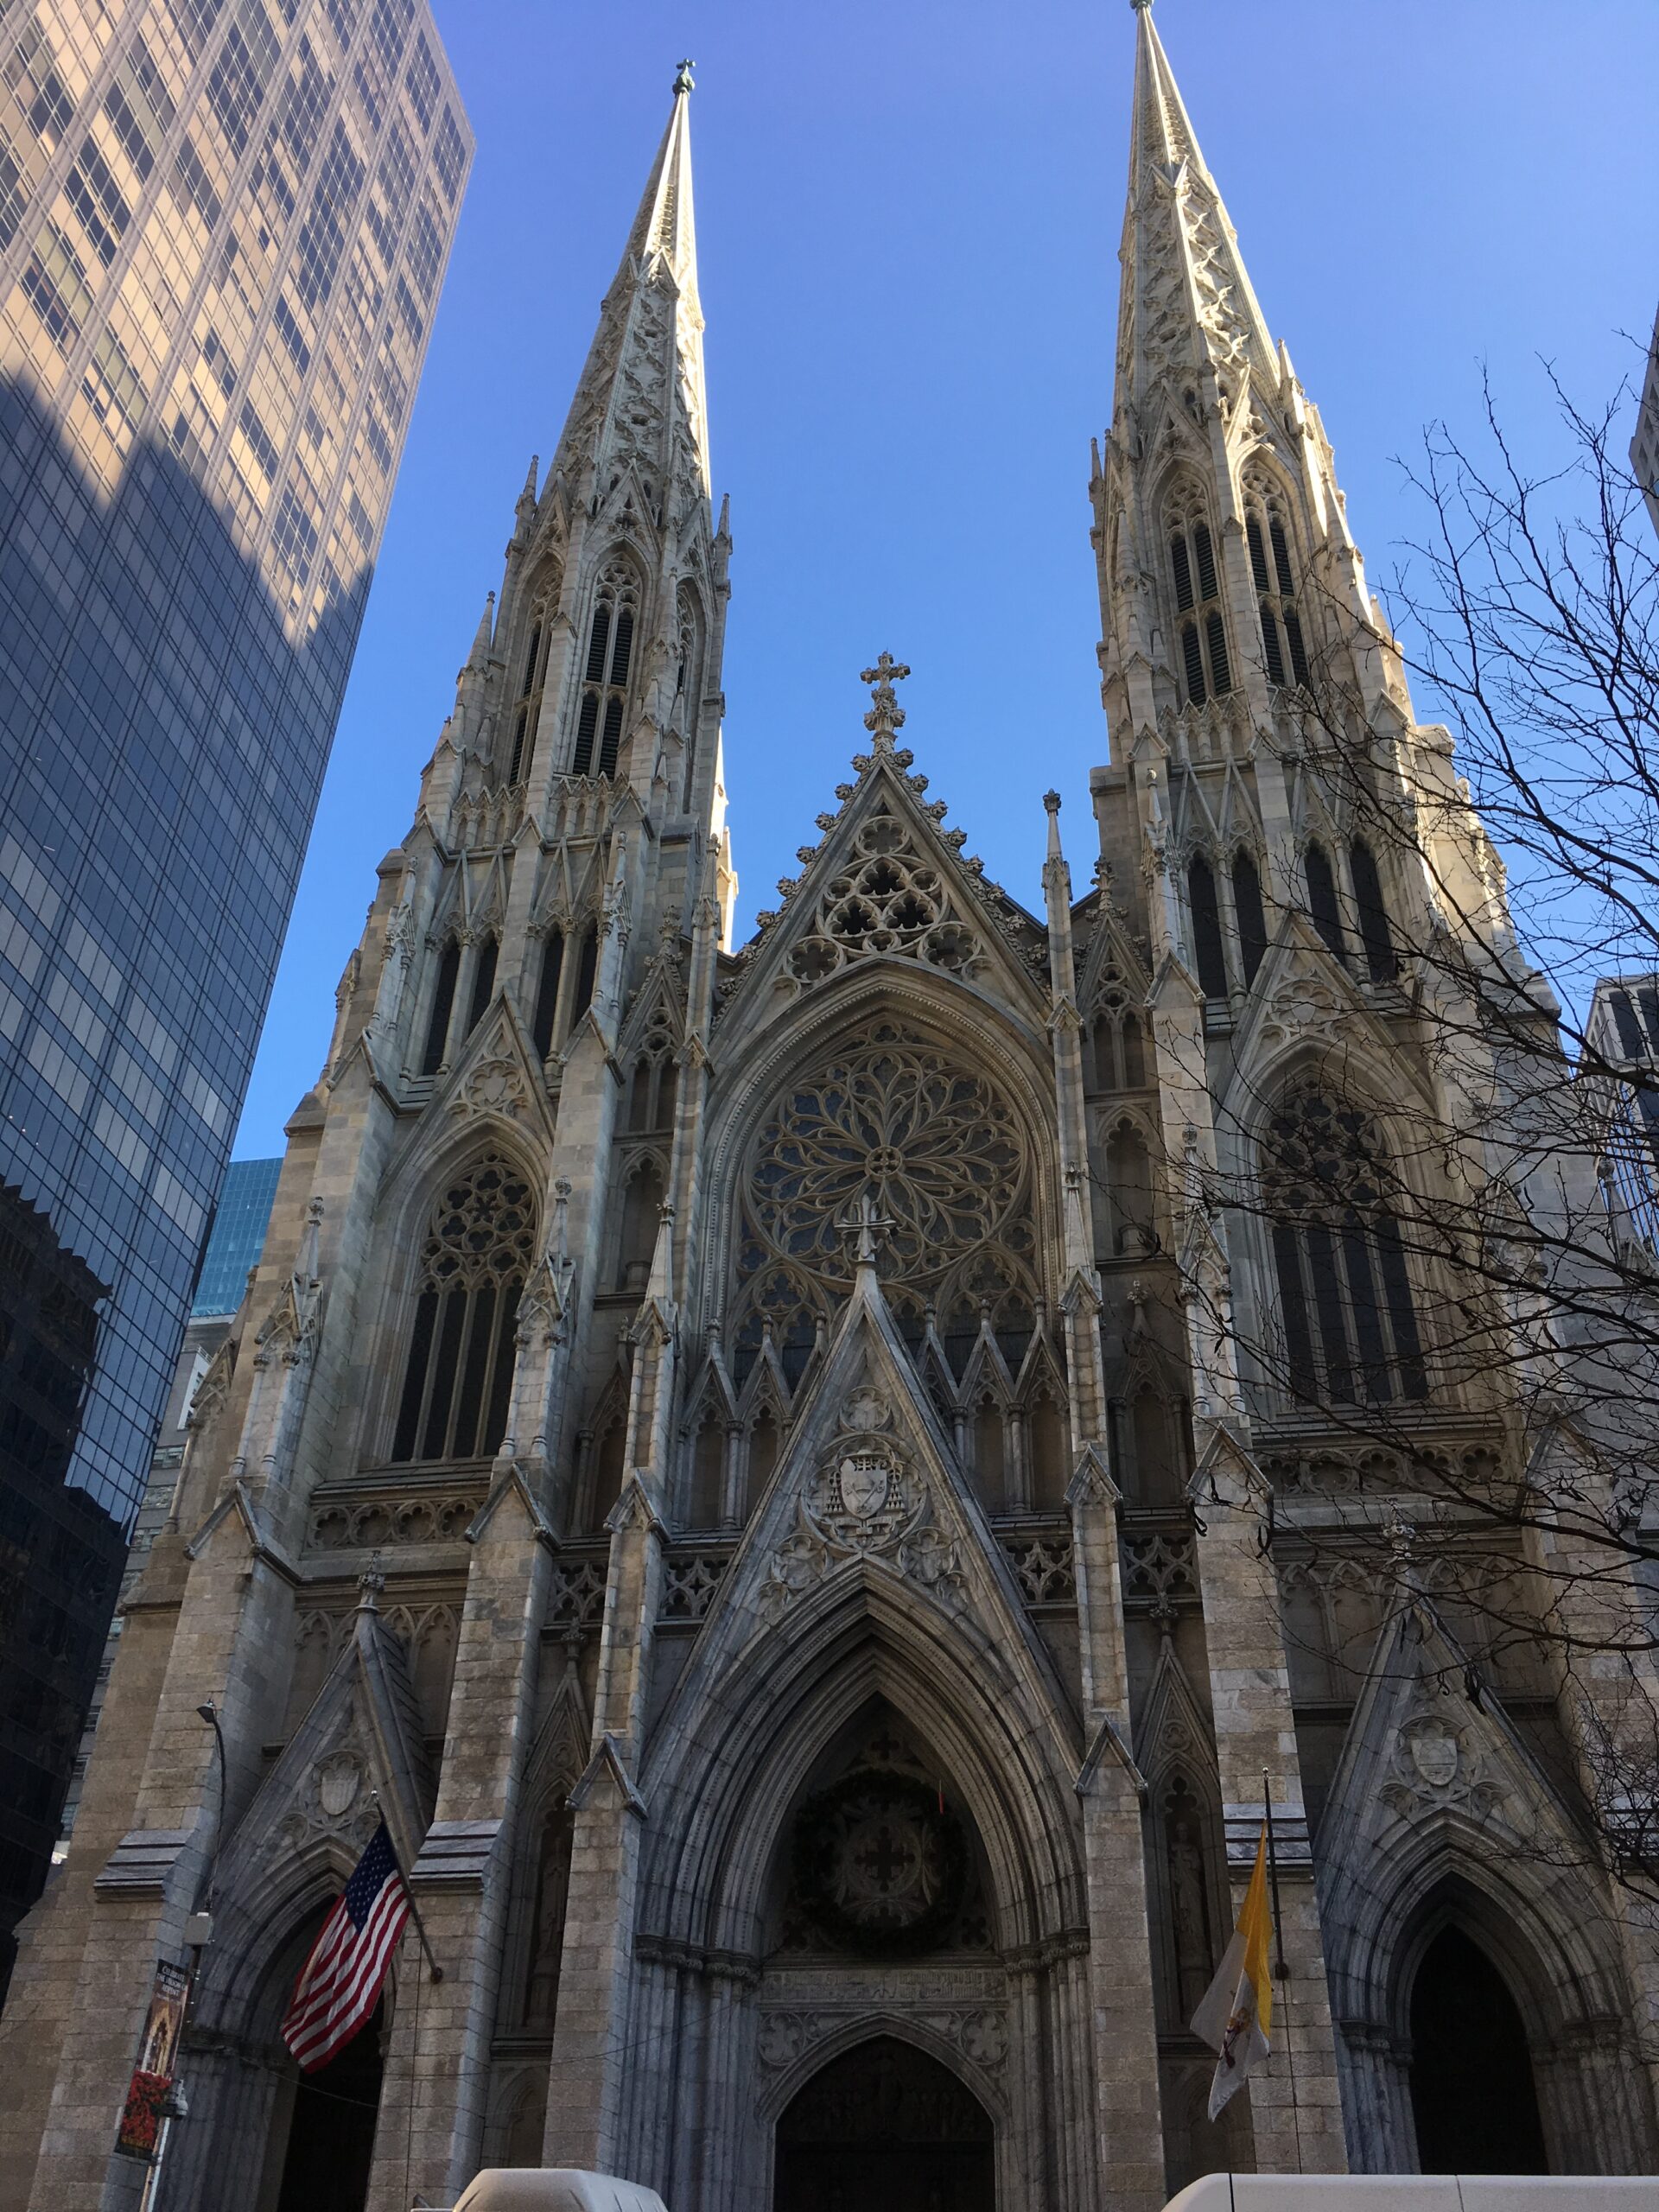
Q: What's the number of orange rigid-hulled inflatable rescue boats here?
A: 0